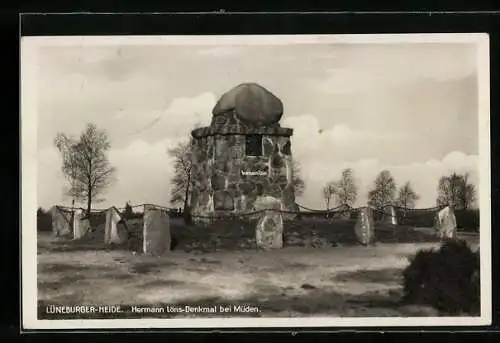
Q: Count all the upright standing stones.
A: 8